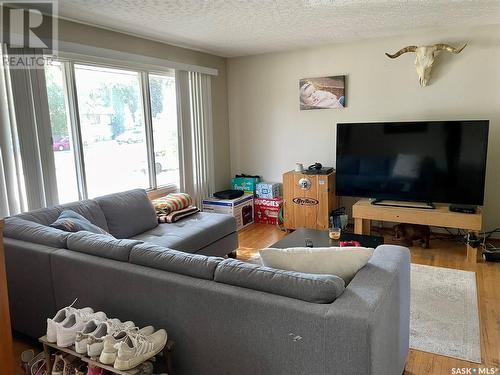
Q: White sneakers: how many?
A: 6